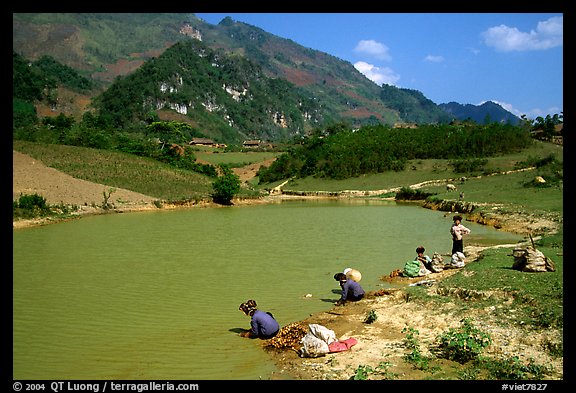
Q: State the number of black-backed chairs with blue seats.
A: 0